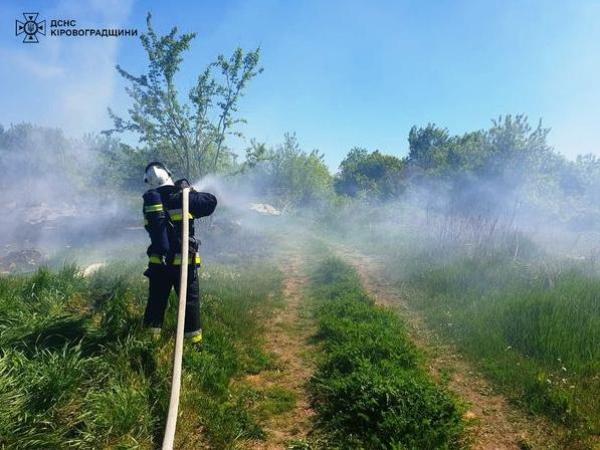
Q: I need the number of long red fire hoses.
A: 0